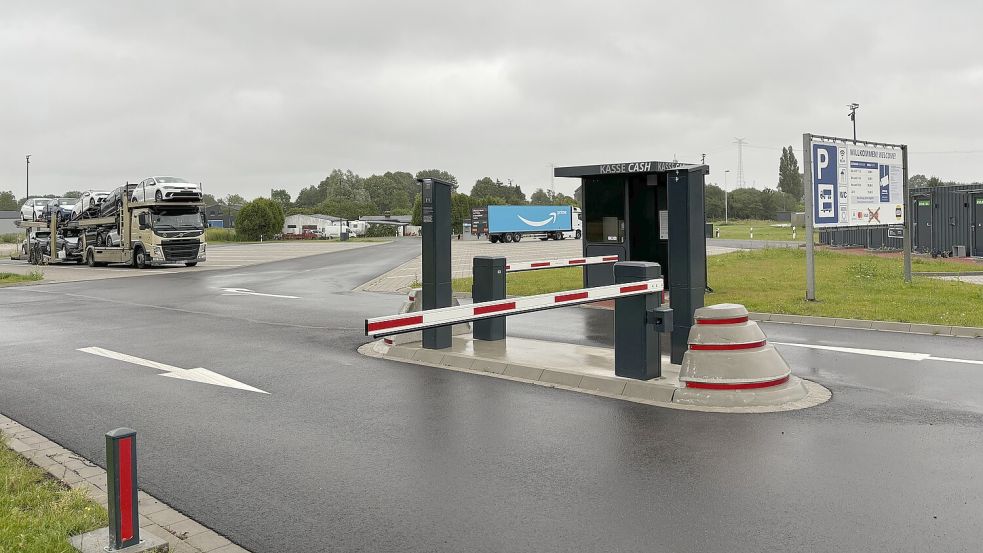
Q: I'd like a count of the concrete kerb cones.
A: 2